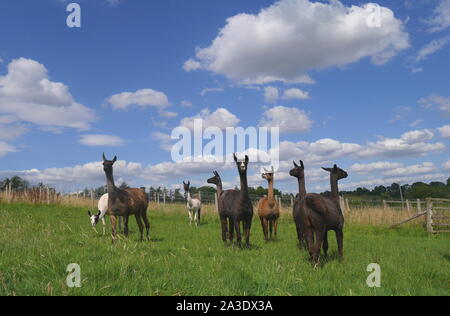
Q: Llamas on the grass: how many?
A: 8